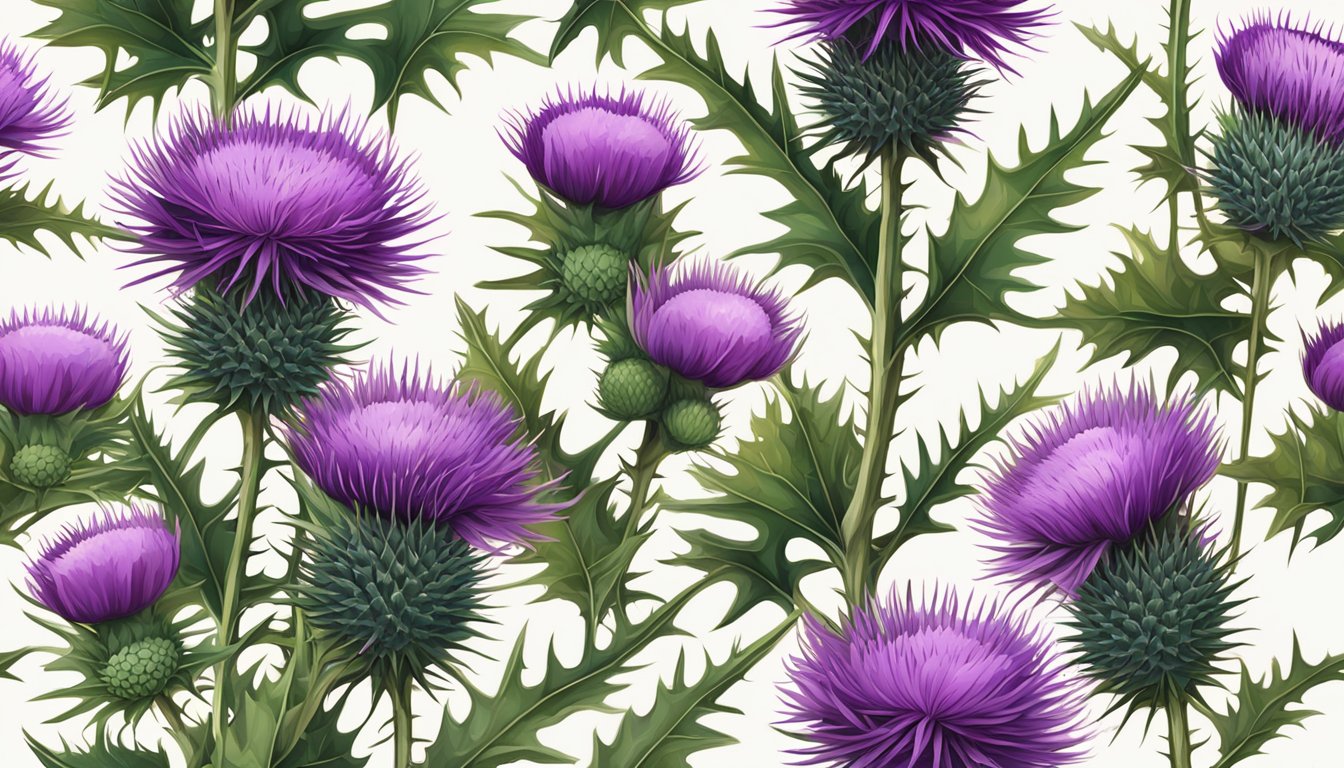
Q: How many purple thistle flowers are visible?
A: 12